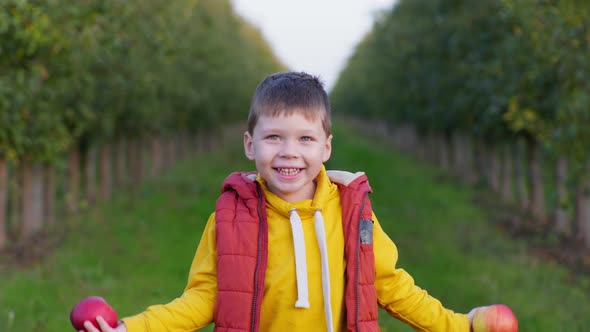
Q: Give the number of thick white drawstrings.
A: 2